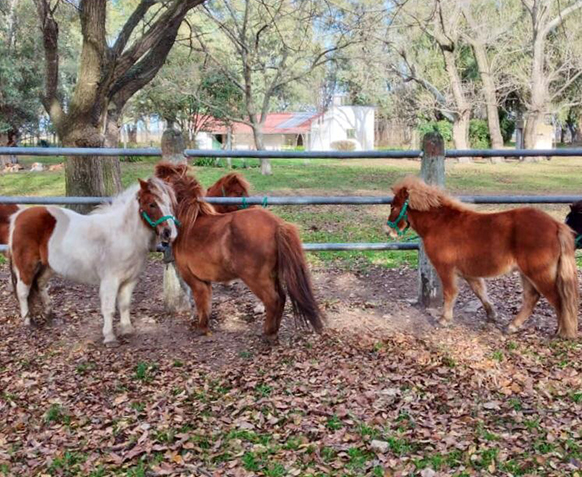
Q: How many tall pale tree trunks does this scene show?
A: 3